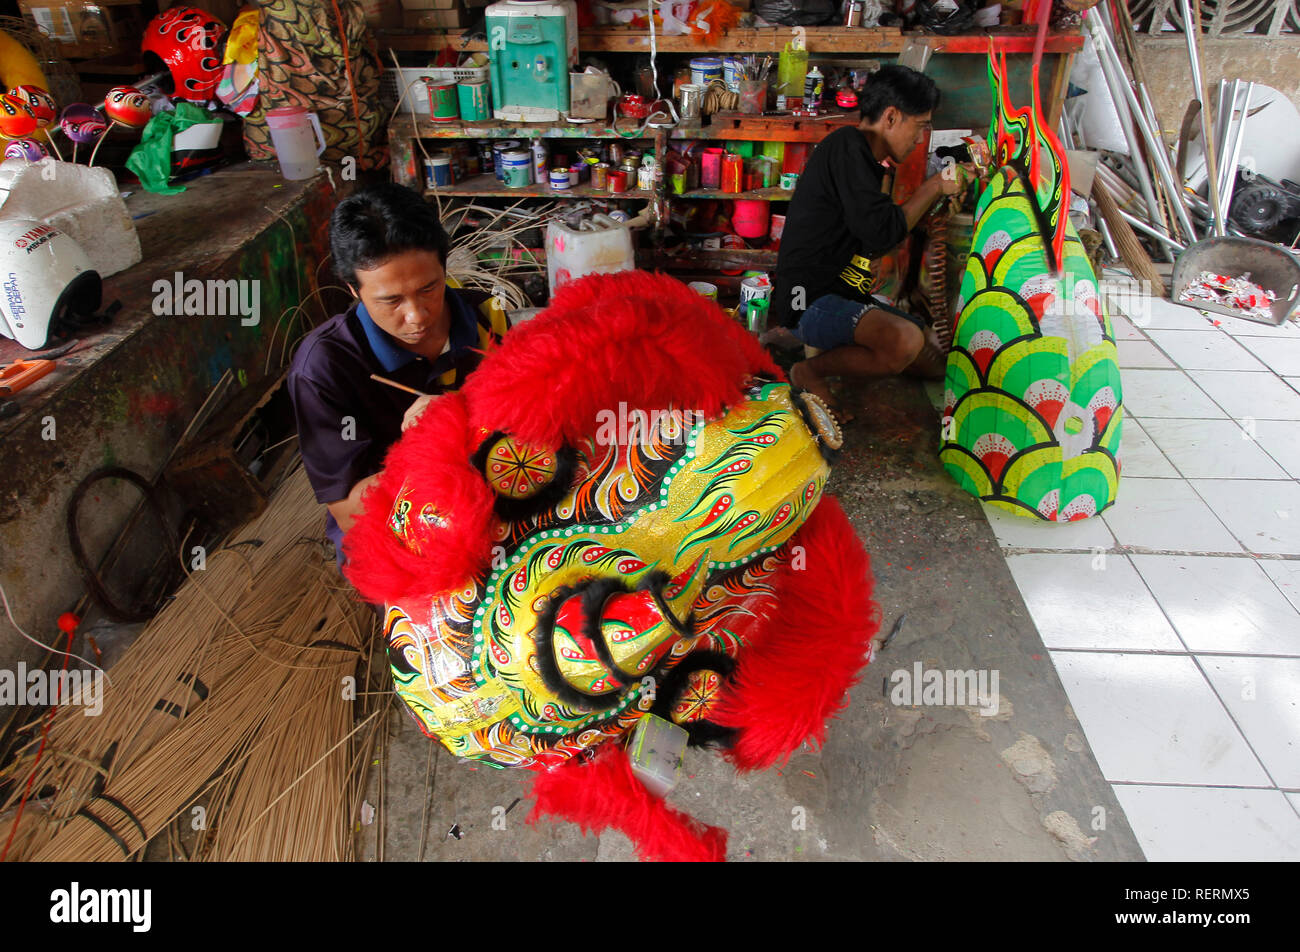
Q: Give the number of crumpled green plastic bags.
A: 1